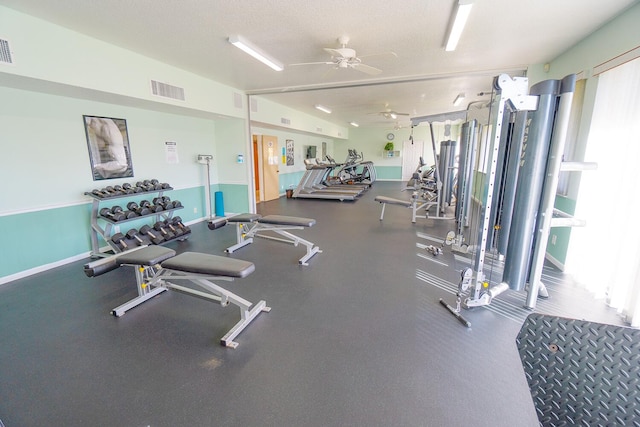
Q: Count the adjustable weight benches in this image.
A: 2